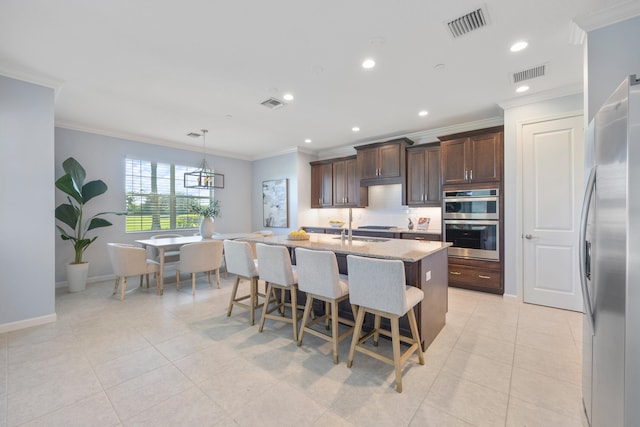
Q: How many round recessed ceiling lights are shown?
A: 7